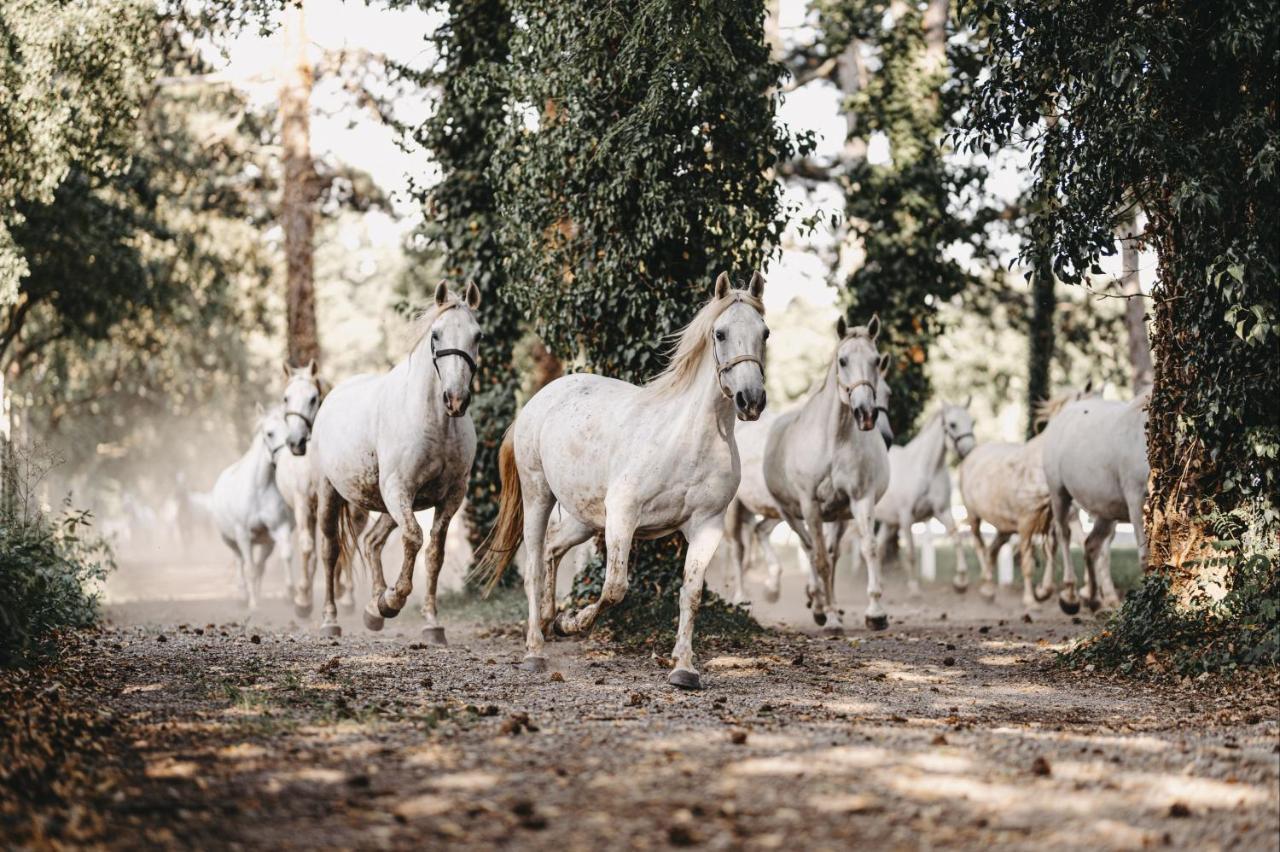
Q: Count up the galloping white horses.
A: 9